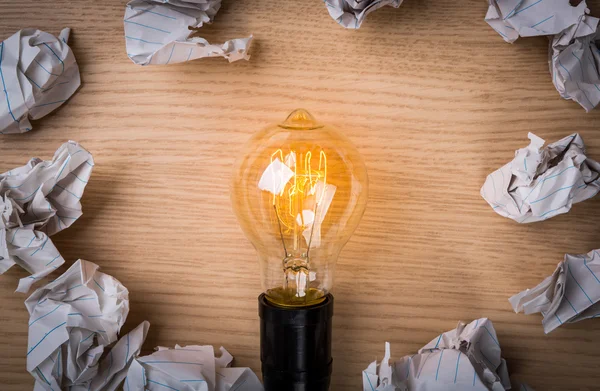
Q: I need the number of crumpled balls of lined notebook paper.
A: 11